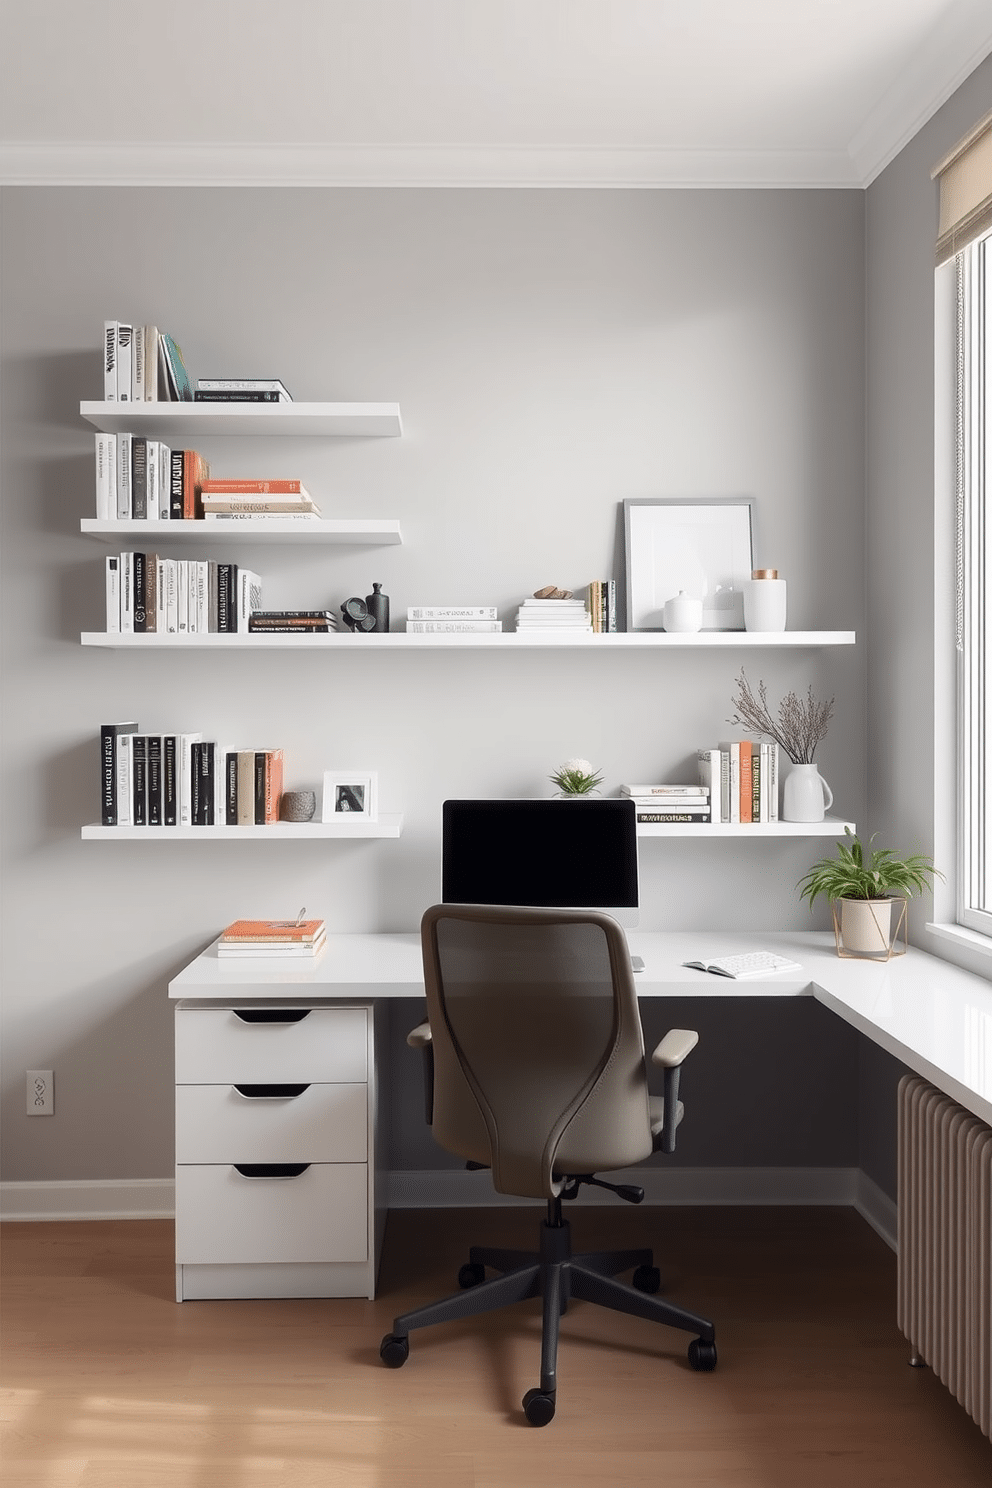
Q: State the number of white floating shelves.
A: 5